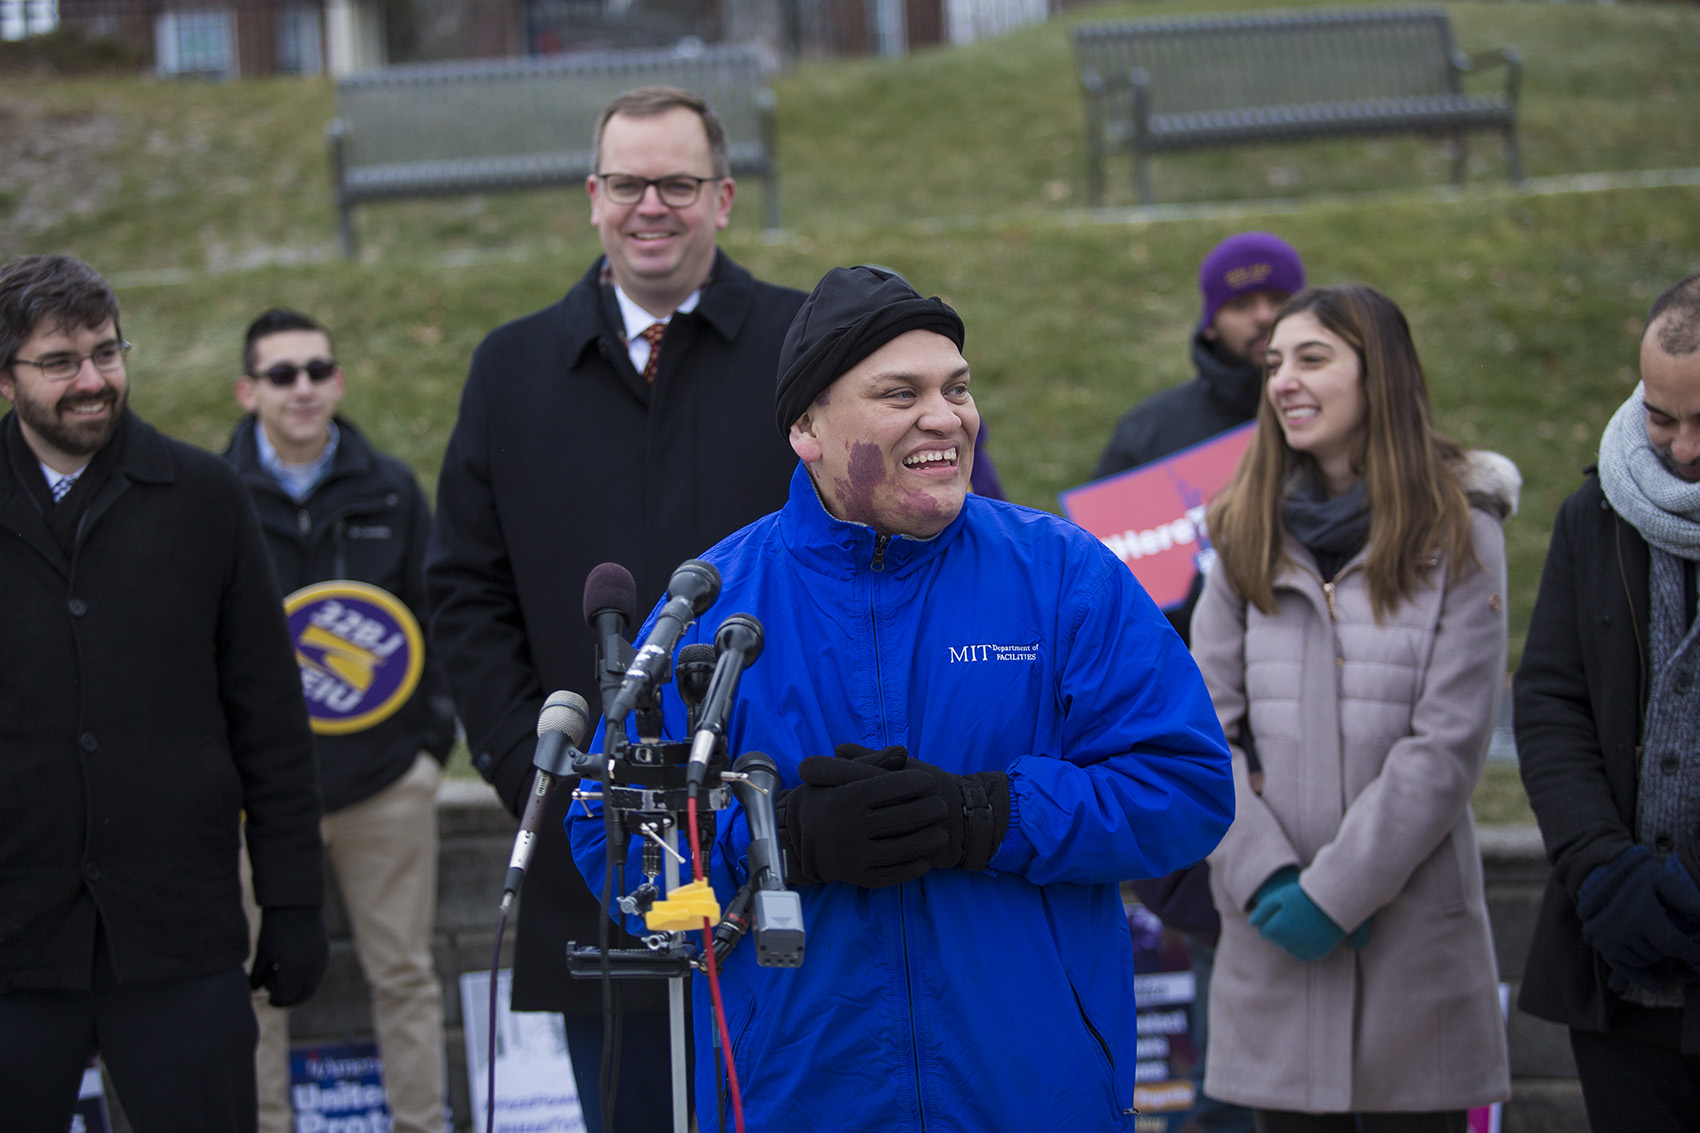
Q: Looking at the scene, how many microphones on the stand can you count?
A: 6